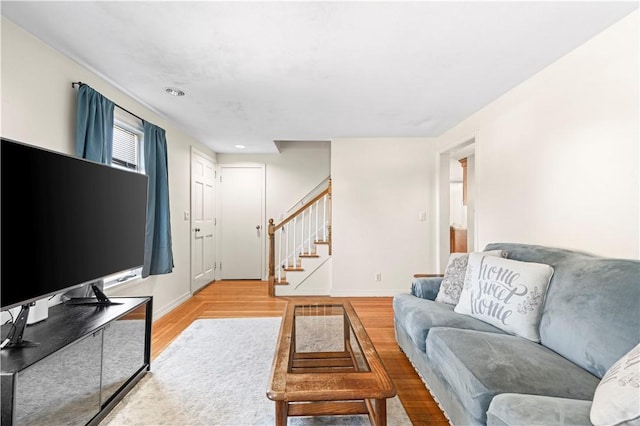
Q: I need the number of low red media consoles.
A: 0